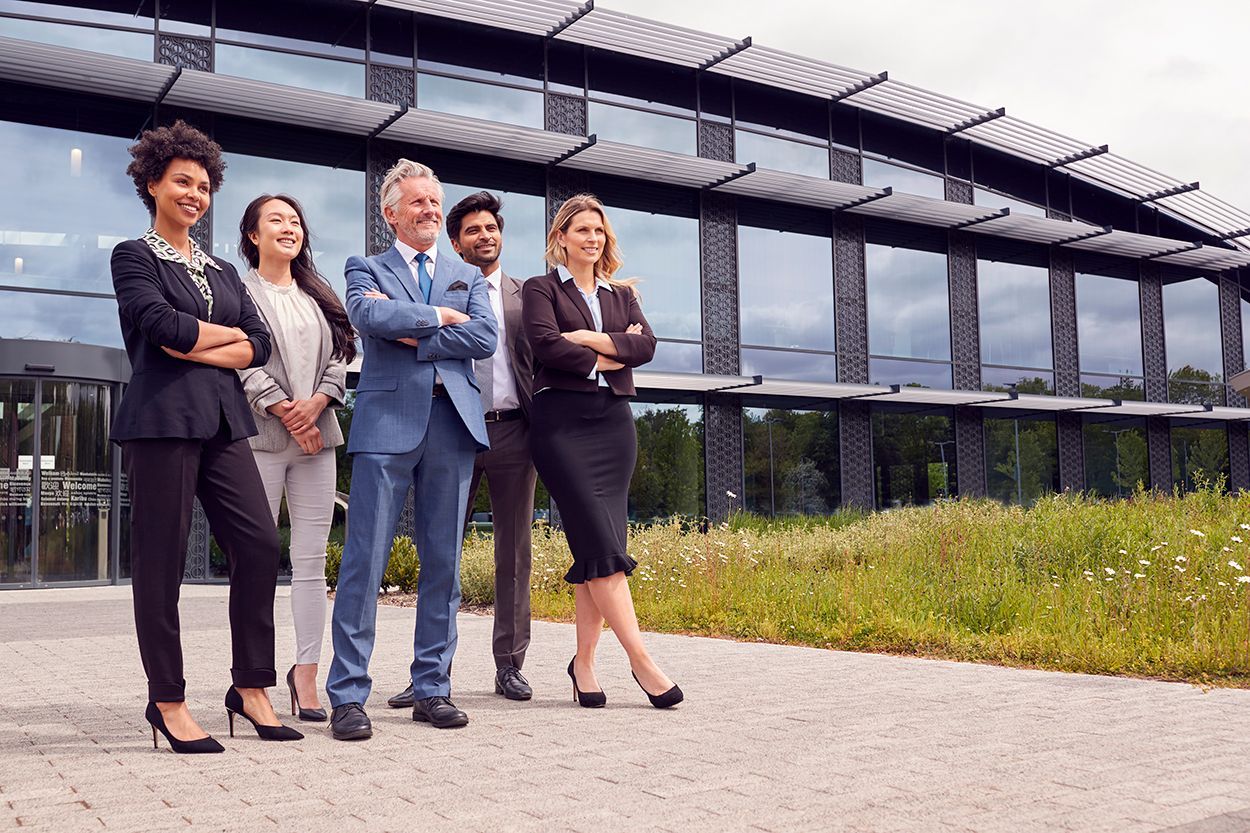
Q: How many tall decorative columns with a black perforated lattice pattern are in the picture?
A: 9